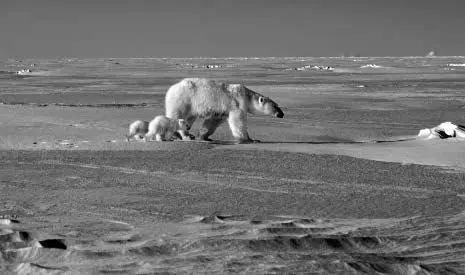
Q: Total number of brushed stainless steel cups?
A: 0